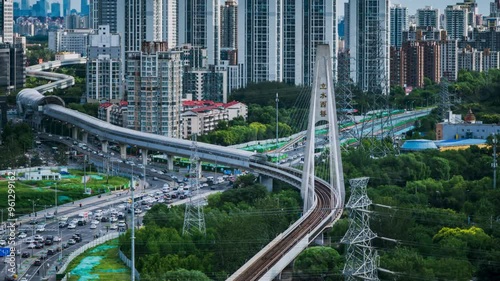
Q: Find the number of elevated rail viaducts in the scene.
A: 1